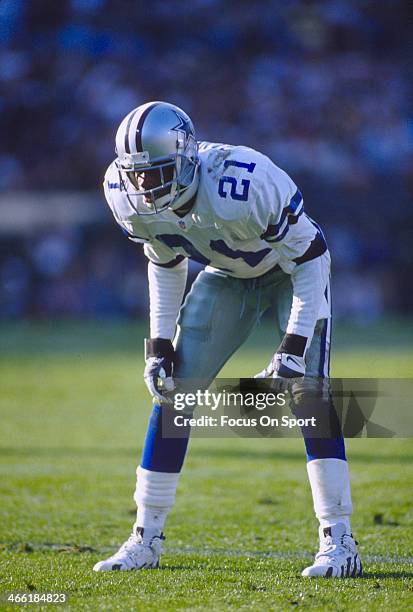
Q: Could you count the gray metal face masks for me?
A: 1